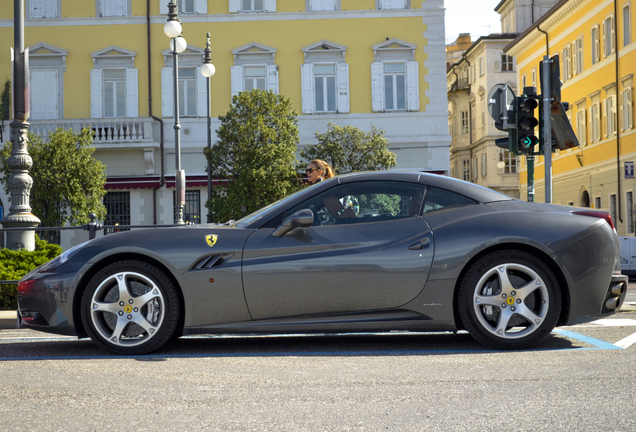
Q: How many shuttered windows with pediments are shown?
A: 6